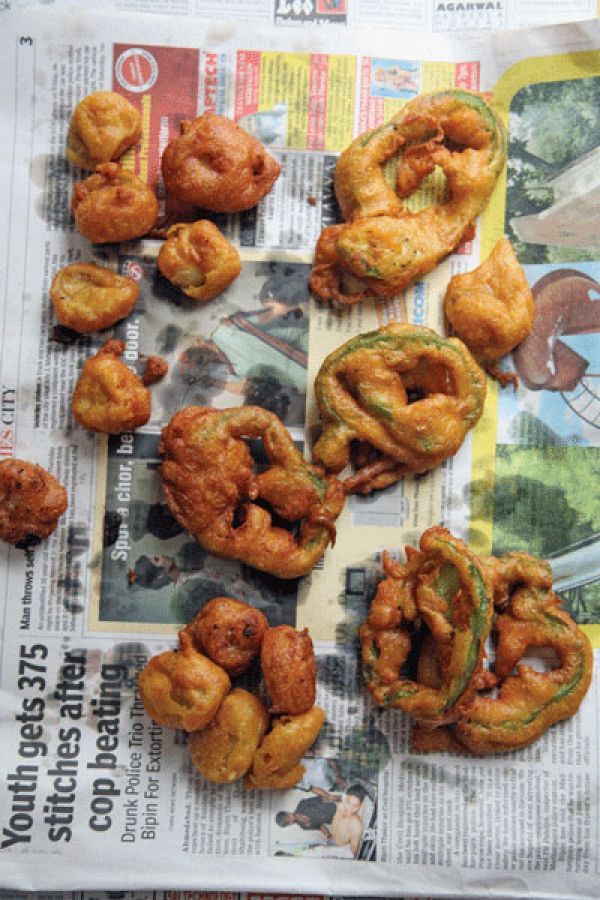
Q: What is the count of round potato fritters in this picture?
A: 13